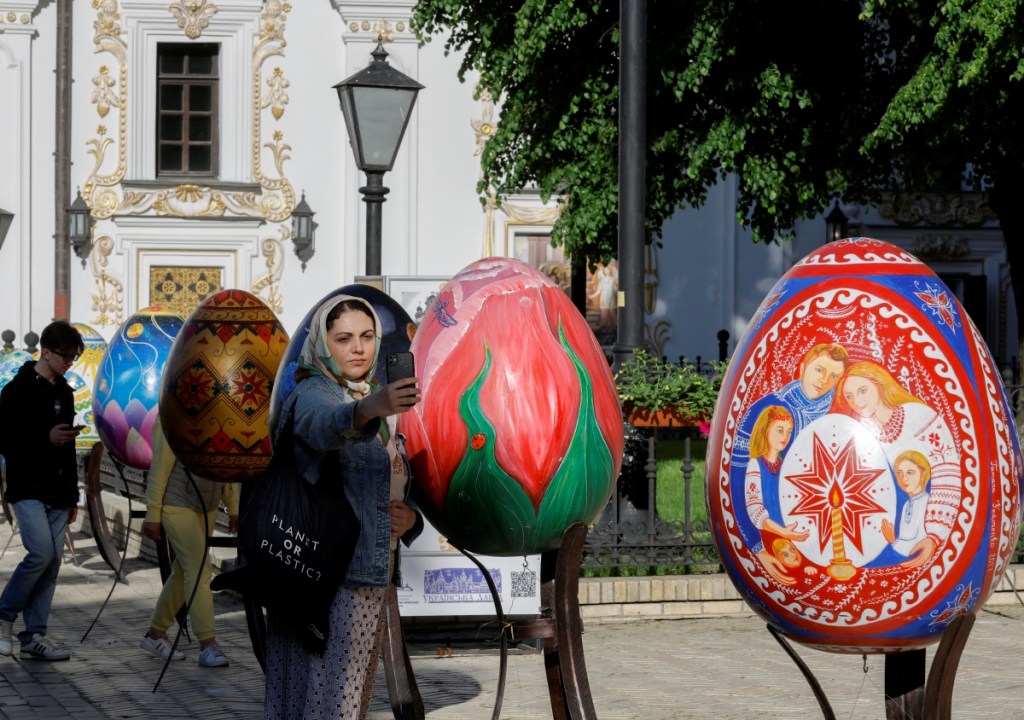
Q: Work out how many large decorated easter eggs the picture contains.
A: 7